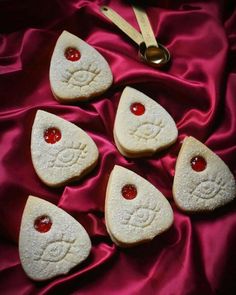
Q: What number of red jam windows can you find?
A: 6